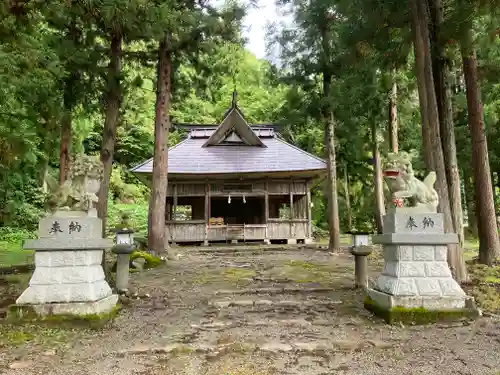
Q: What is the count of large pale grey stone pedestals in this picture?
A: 2